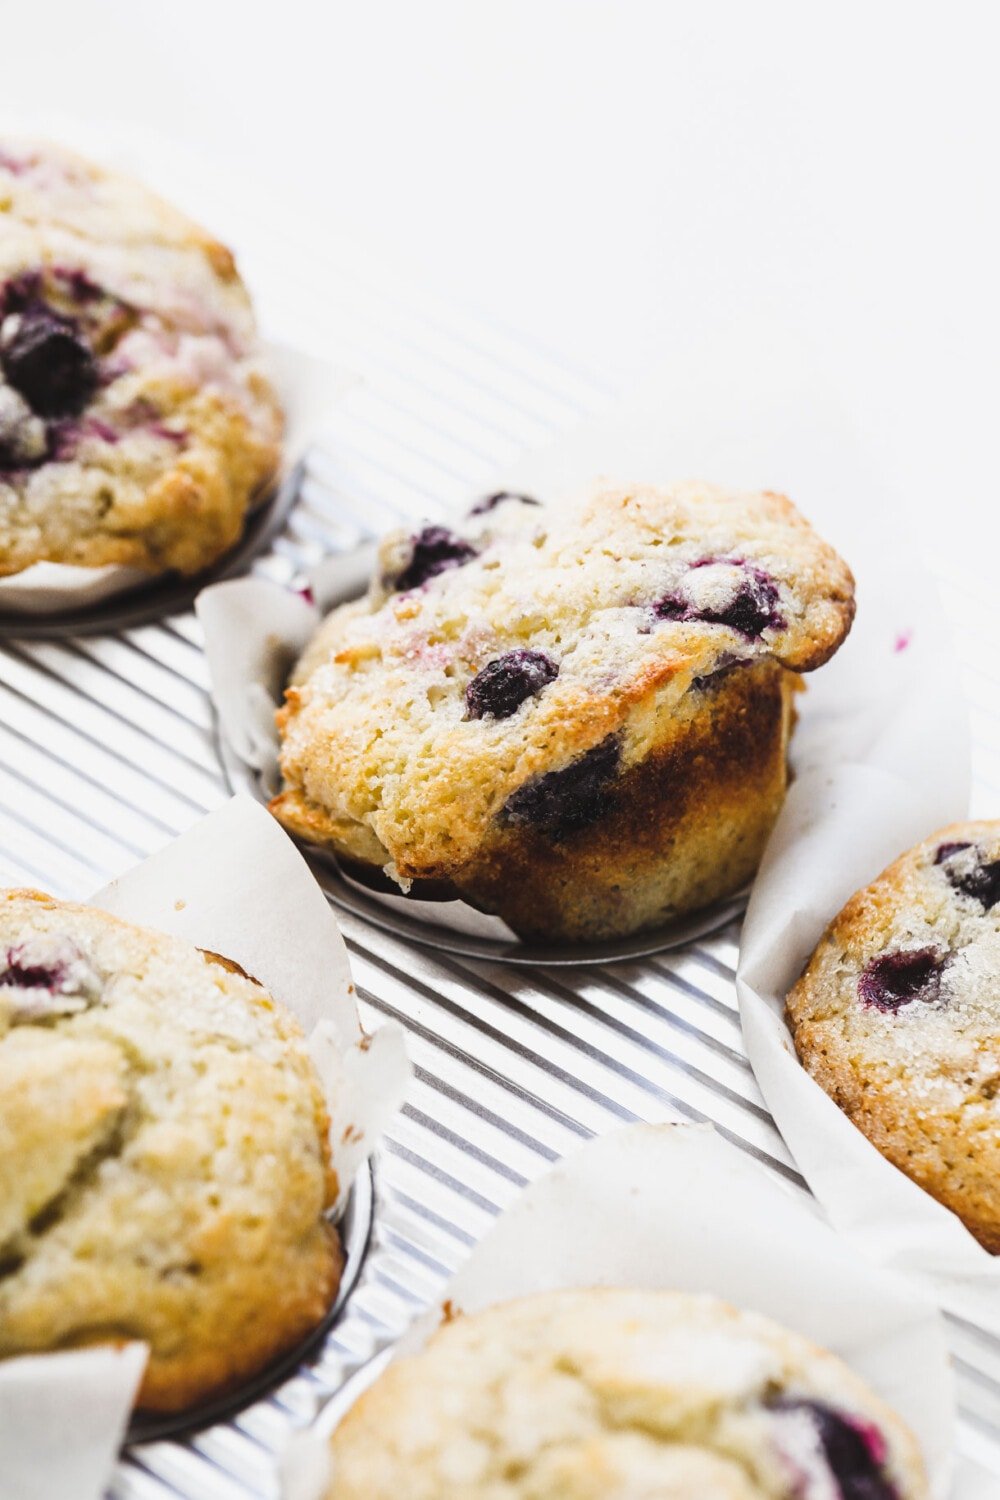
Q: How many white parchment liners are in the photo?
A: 5